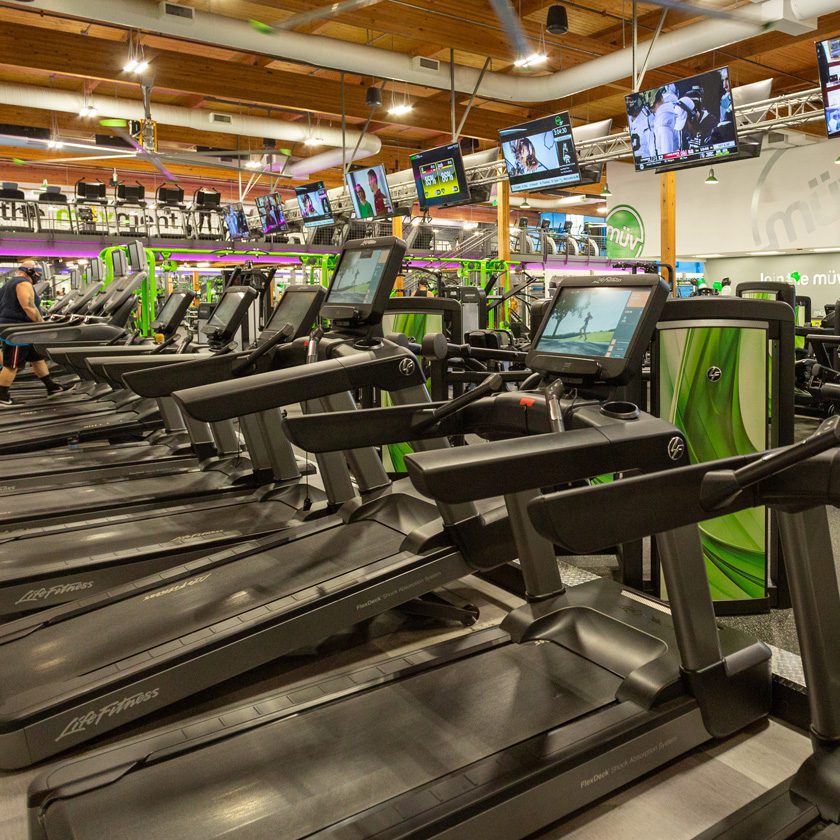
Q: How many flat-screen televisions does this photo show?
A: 8